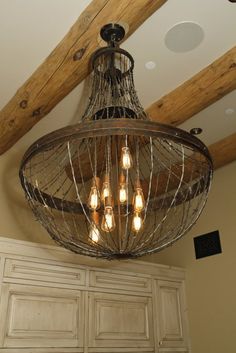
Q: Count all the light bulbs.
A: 8